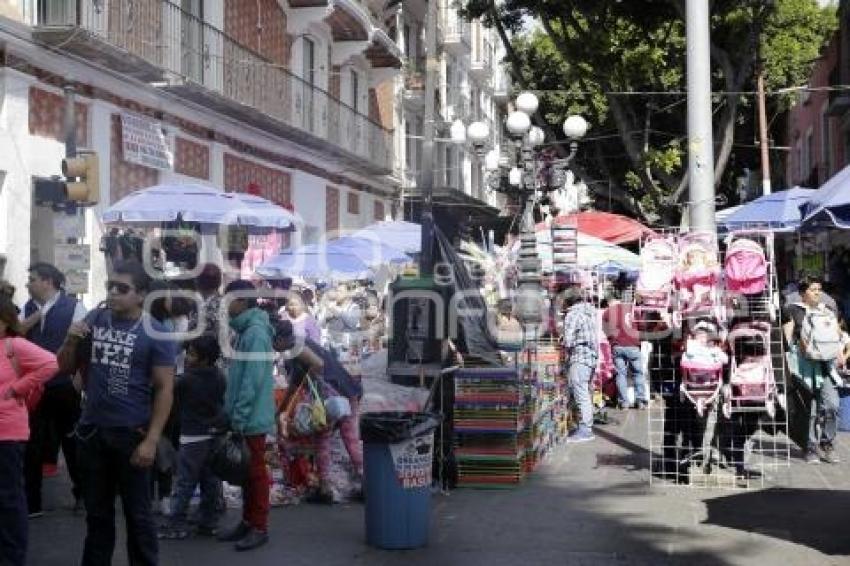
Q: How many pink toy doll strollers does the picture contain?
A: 5